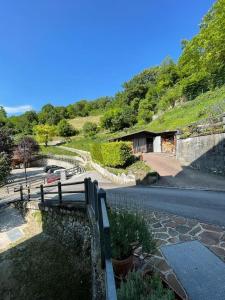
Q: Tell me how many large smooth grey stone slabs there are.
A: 1